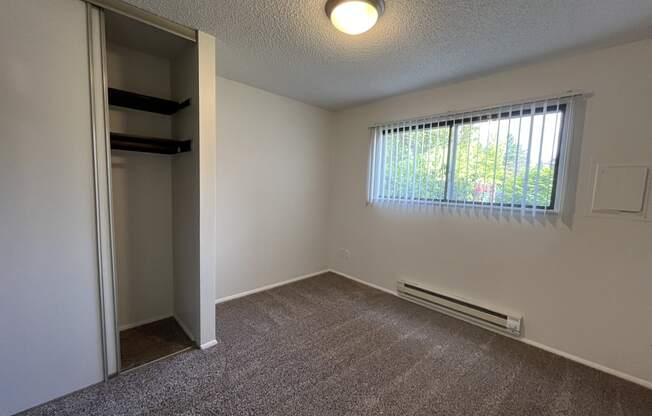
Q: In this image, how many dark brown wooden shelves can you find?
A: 2